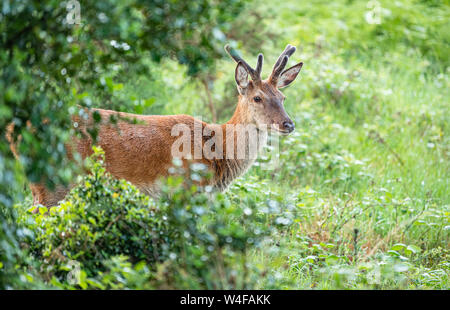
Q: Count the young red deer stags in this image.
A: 1